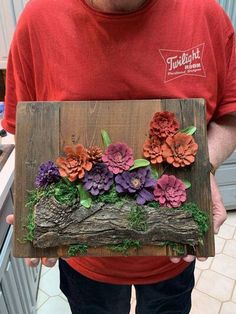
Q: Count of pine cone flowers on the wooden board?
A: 10